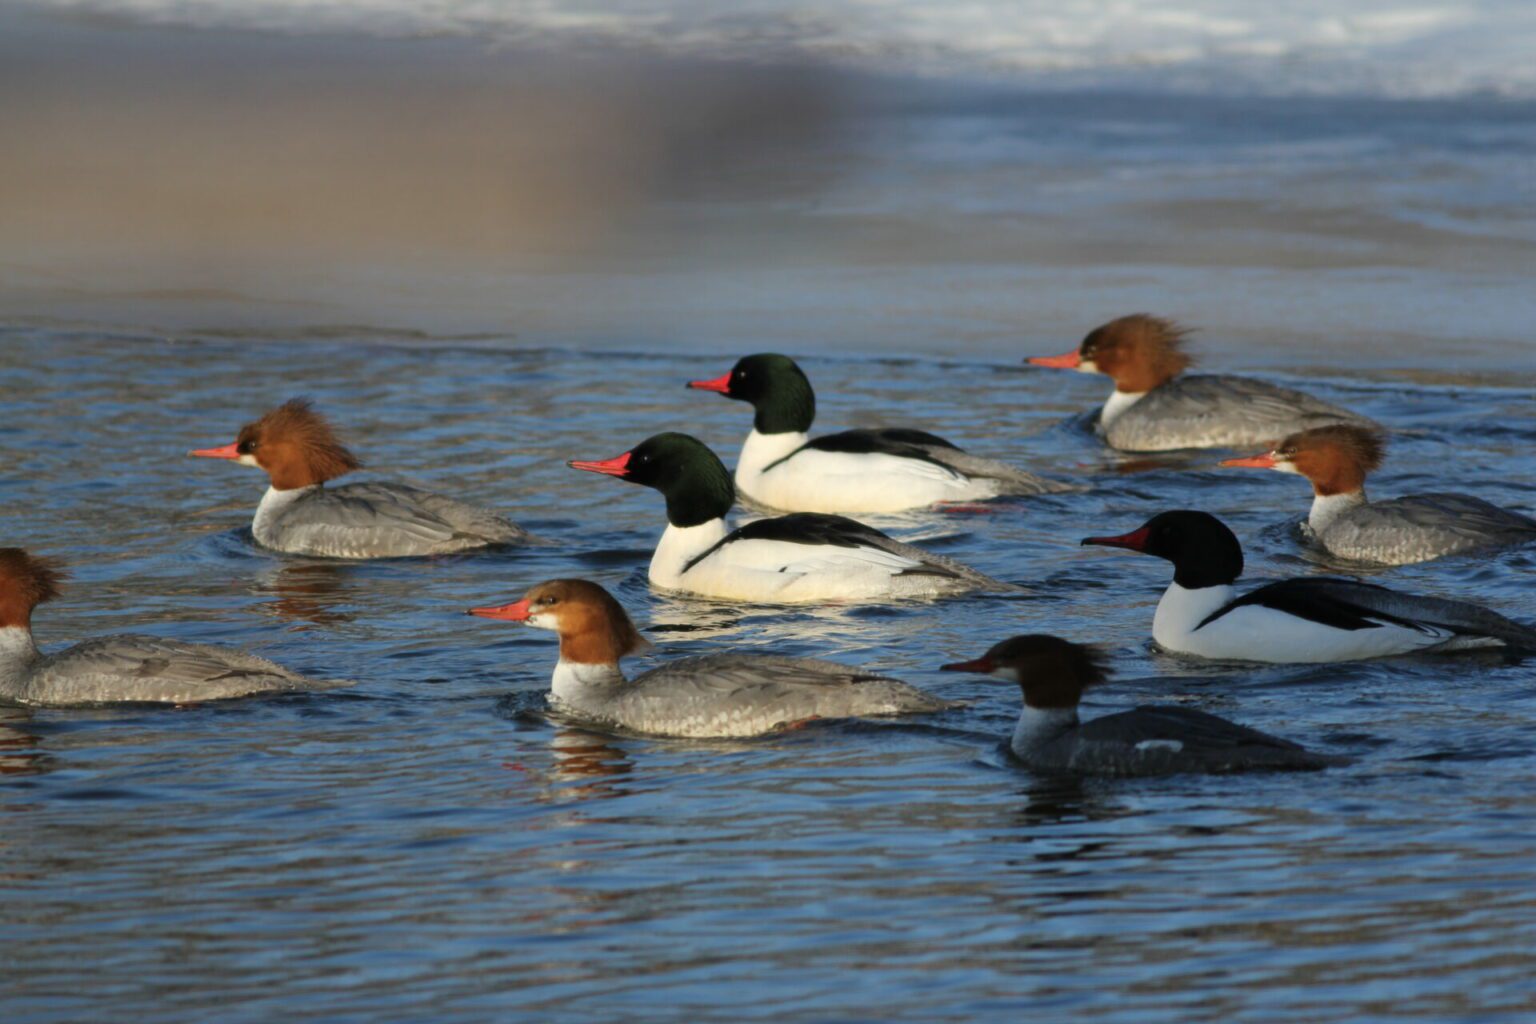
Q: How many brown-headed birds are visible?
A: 6